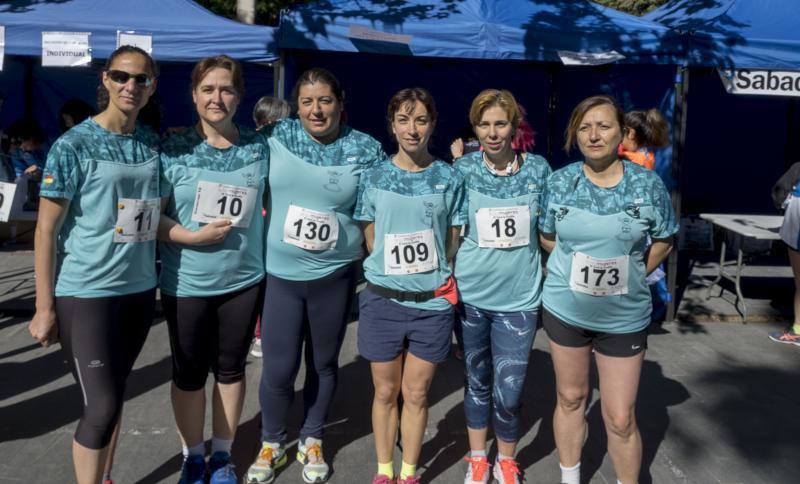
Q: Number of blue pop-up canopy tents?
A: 3